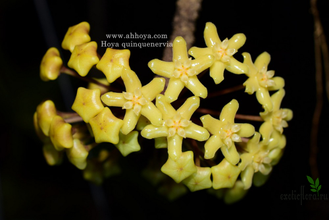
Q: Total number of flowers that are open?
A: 8